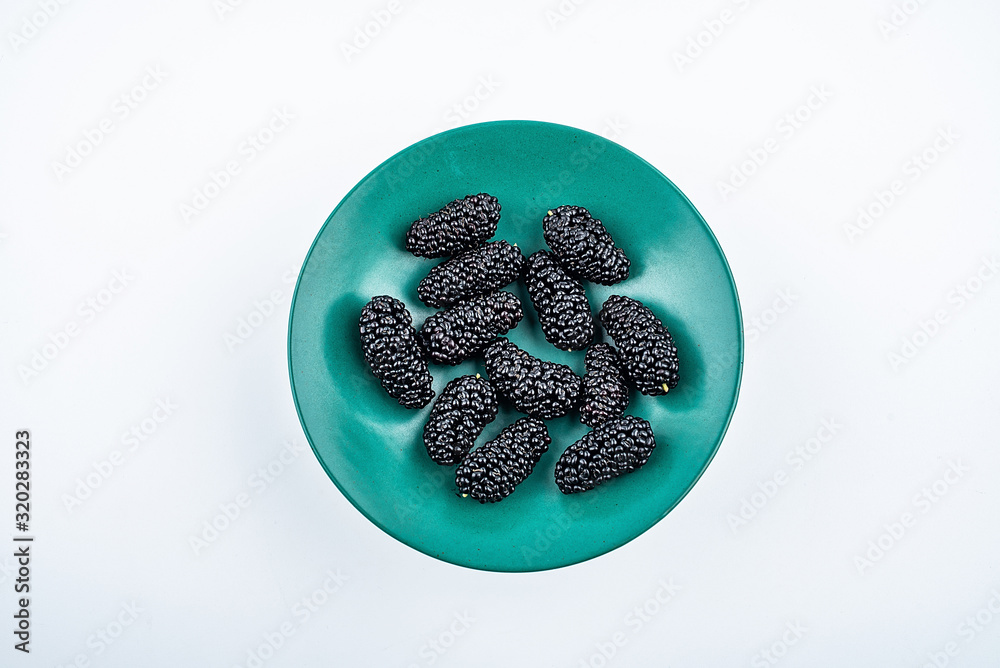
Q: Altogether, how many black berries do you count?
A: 12